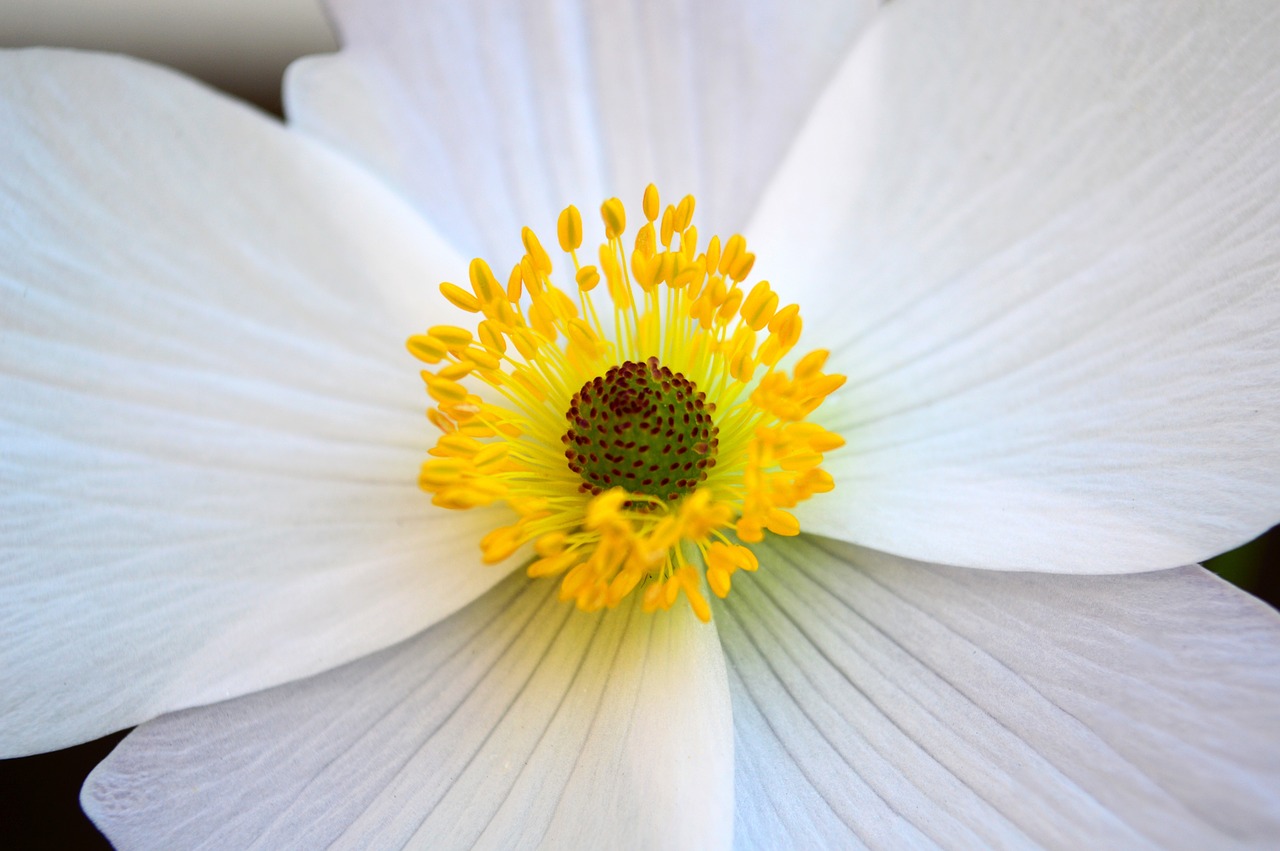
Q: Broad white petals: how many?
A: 5